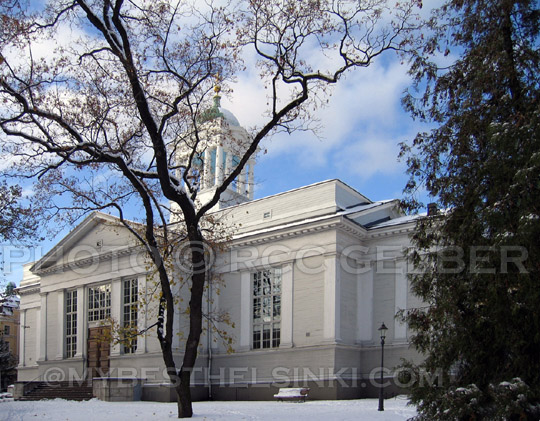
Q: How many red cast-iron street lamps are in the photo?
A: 0